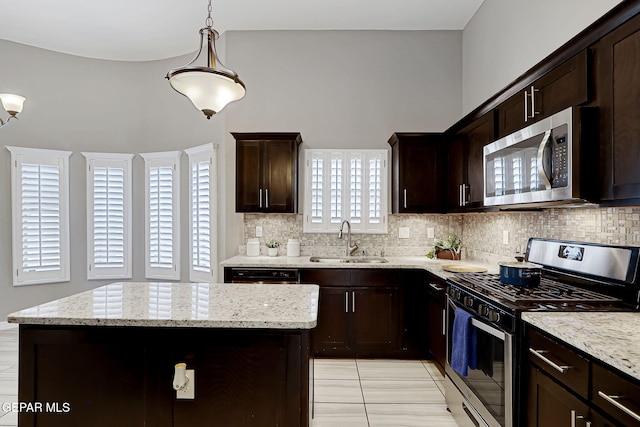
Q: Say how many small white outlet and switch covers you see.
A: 5